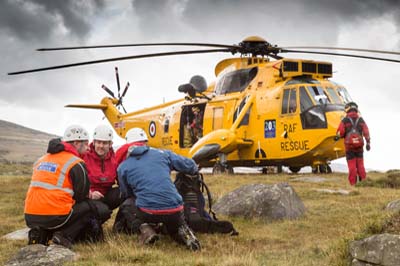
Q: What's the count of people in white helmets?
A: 3